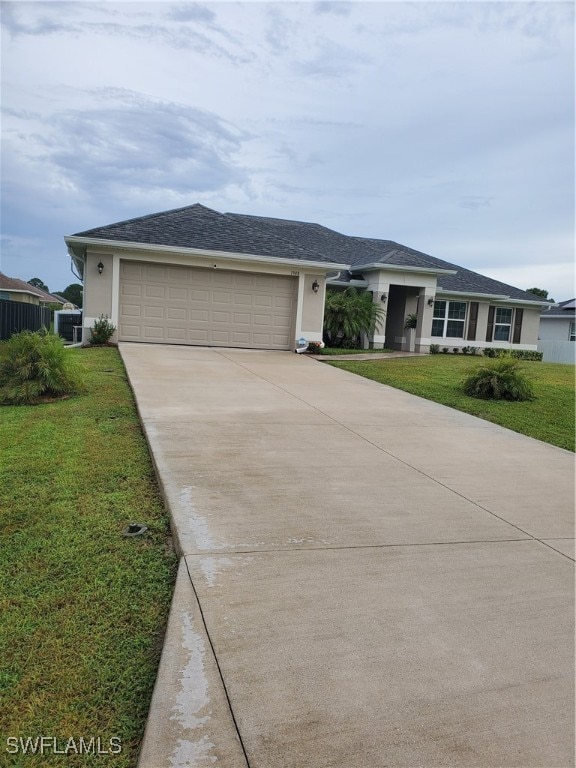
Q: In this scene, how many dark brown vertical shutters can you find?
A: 3